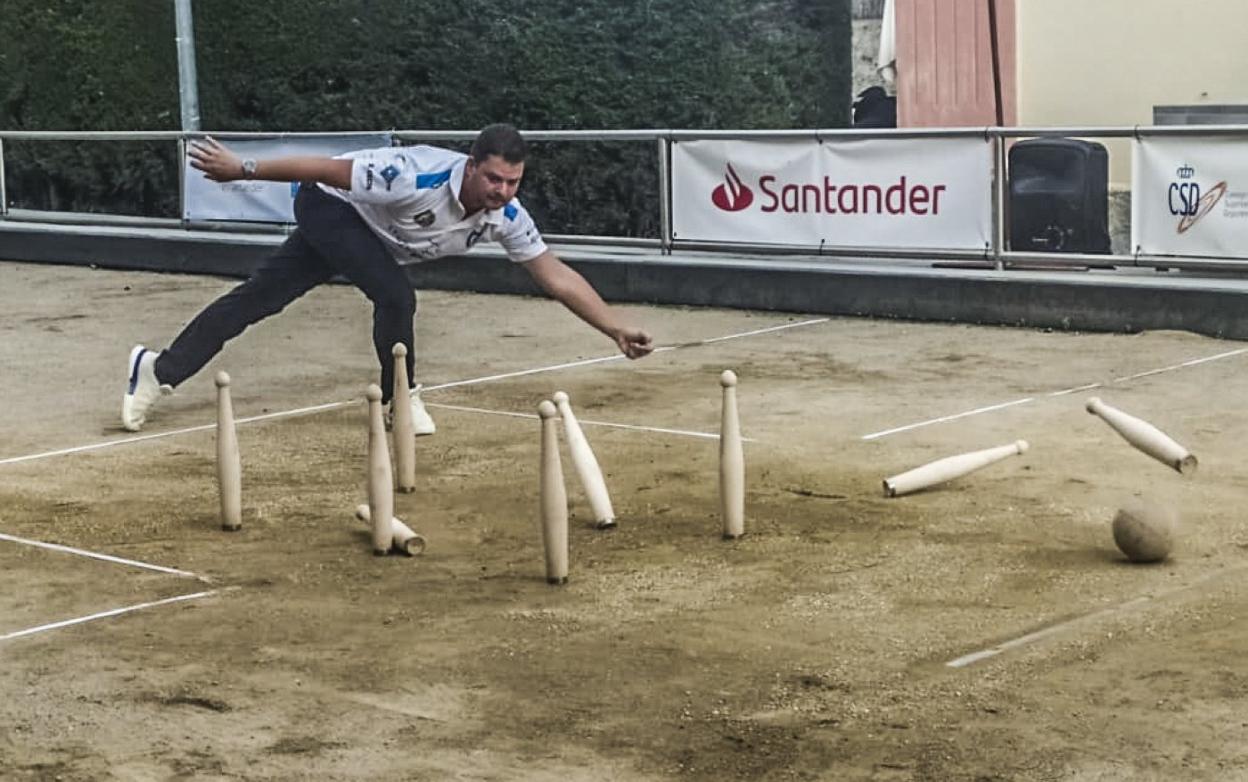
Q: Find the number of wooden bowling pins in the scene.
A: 9